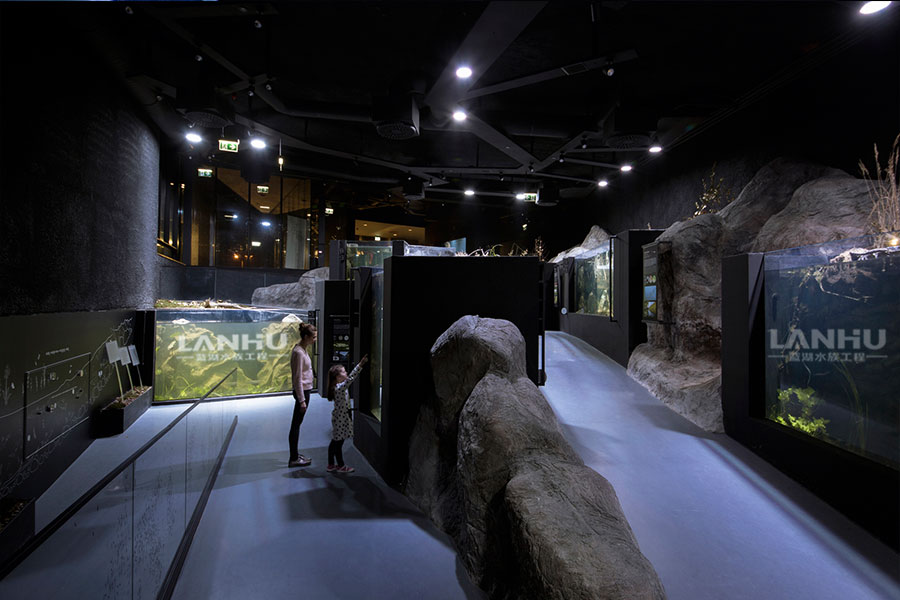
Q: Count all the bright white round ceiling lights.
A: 10